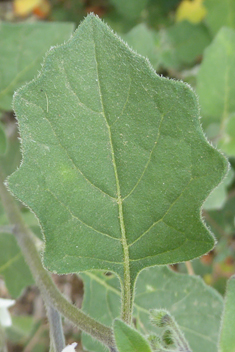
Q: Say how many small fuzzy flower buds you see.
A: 3